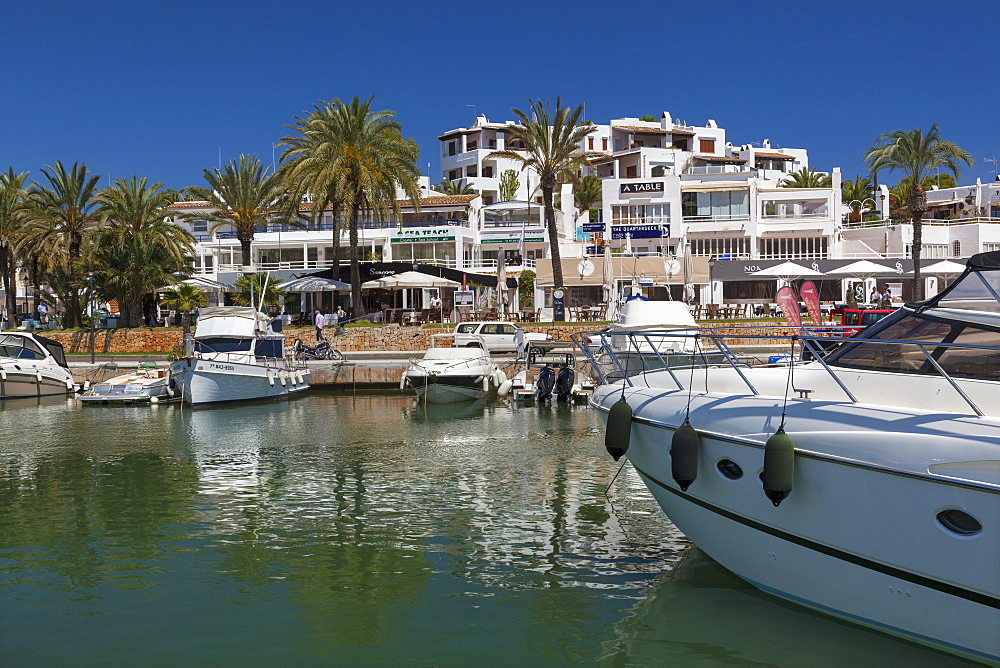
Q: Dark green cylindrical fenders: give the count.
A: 3